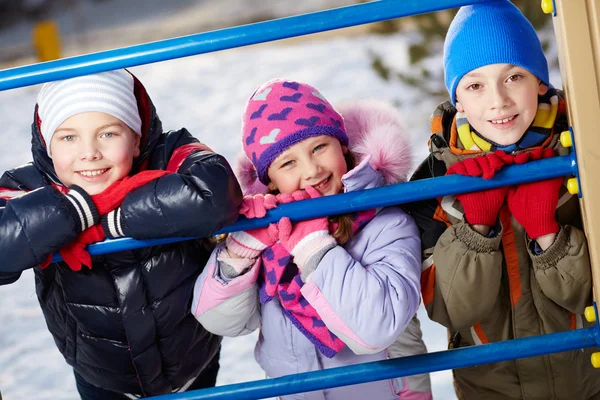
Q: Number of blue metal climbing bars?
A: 3